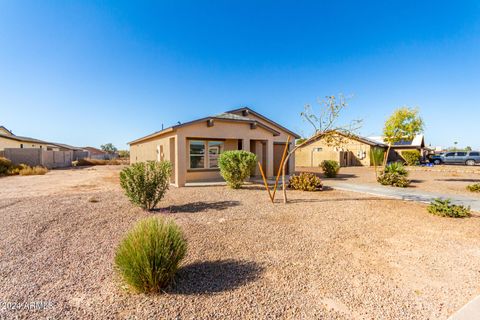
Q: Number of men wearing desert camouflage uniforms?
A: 0